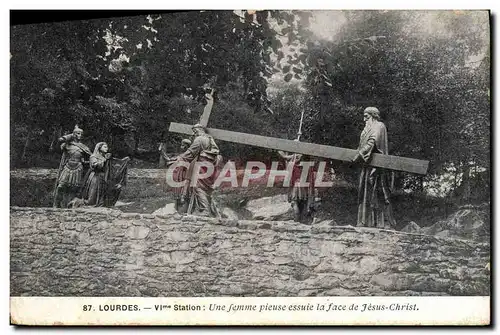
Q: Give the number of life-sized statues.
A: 6